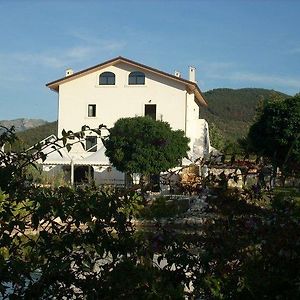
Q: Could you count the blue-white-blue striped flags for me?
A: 0